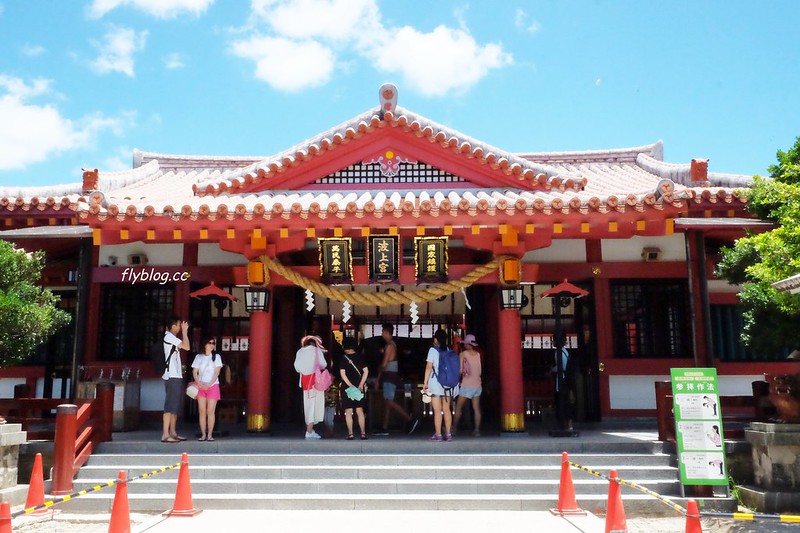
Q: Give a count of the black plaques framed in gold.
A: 3